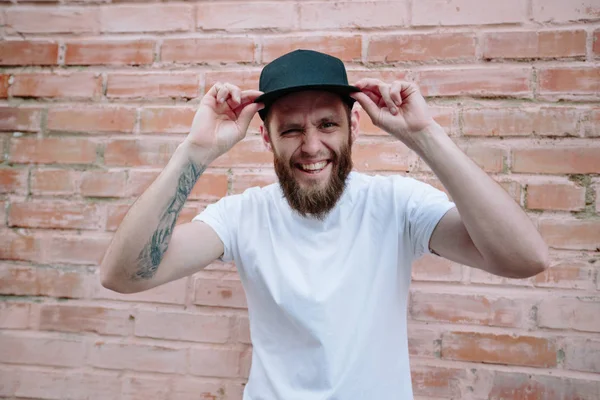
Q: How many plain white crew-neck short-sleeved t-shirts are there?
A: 1